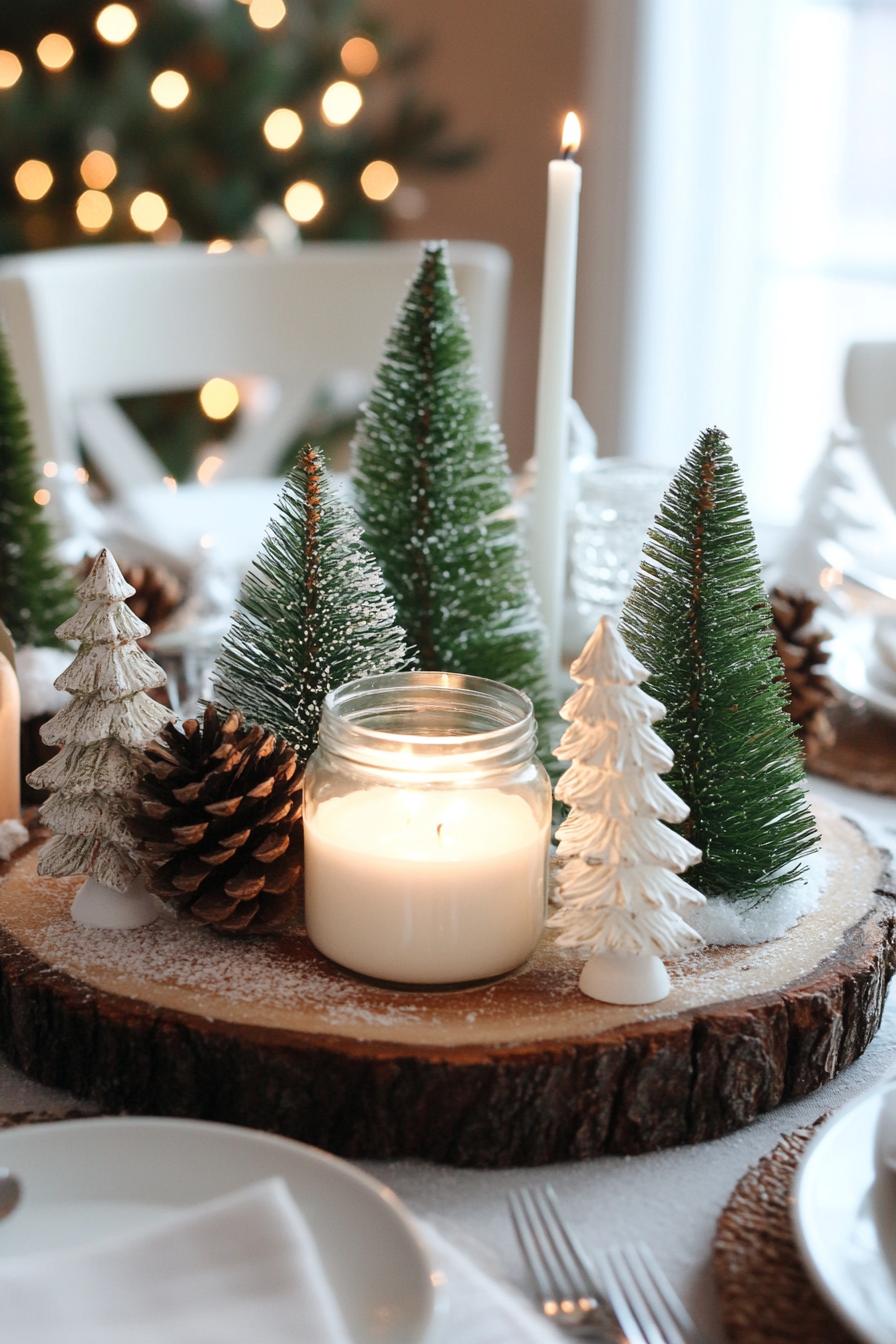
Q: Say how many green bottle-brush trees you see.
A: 4